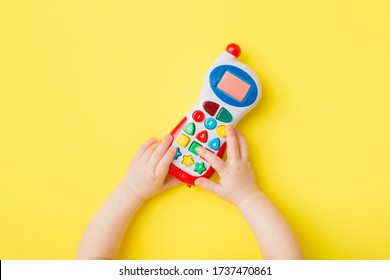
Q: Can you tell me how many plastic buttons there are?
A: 14